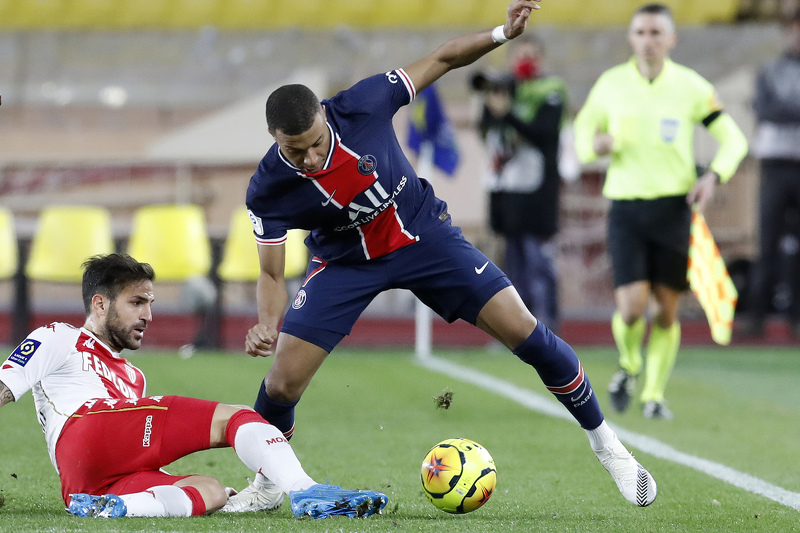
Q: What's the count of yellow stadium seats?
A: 4